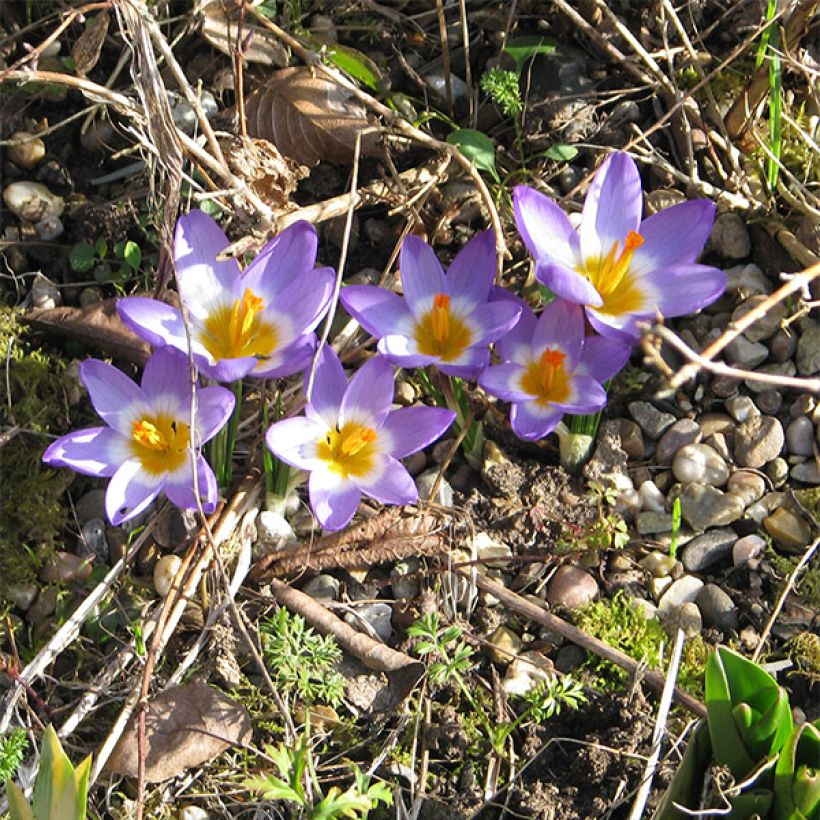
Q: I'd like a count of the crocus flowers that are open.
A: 6